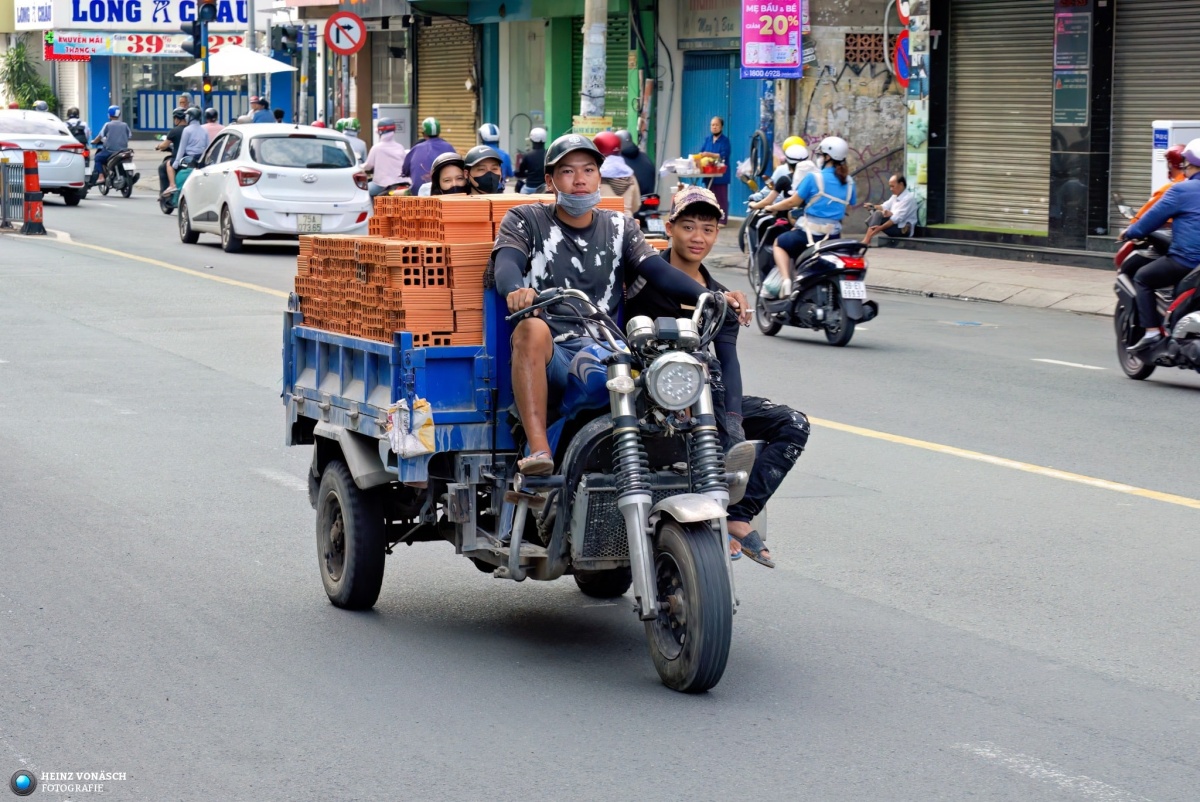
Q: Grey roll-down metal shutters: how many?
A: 2